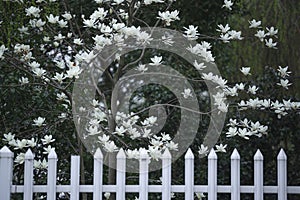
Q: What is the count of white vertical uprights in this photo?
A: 13